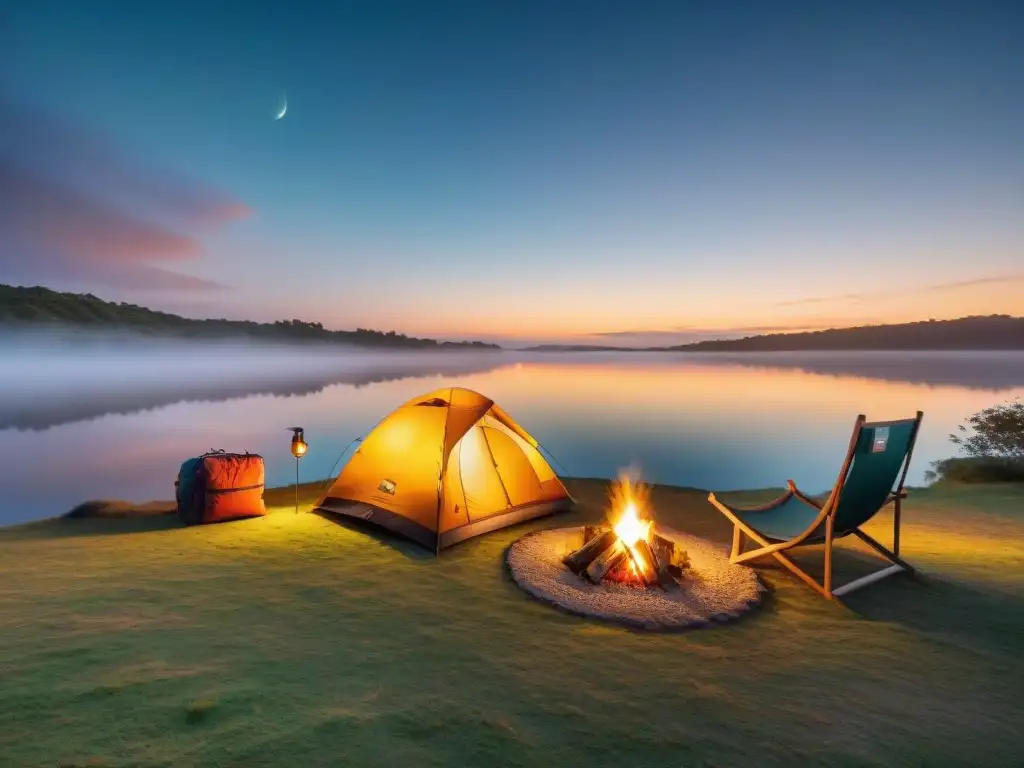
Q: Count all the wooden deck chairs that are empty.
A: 1